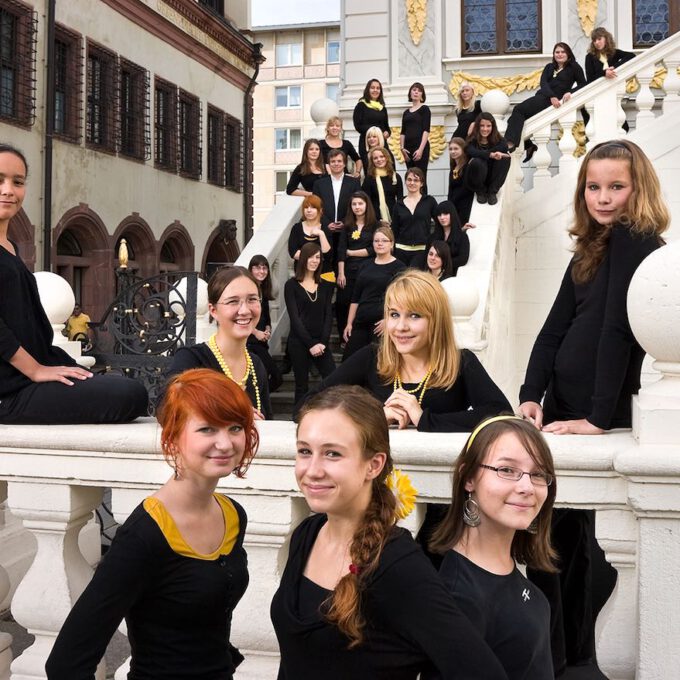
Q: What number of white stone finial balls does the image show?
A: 6